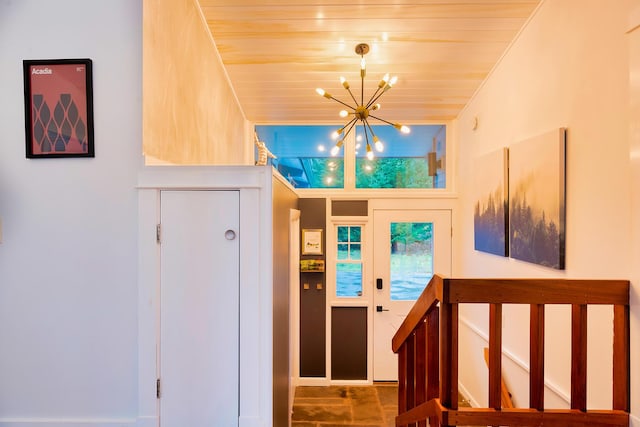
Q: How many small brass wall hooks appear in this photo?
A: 2